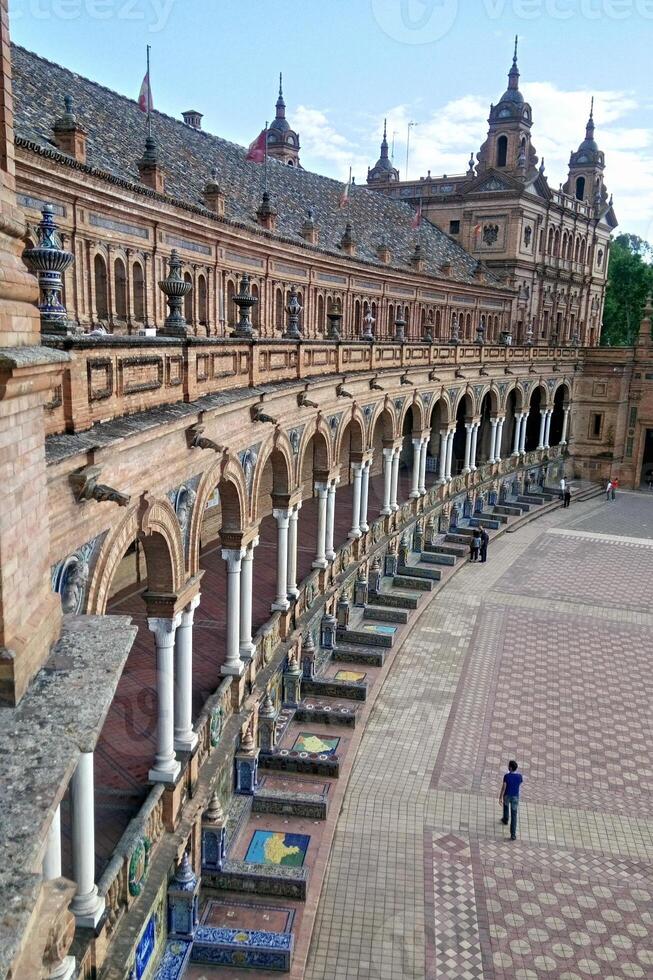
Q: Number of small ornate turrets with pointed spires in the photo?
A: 4